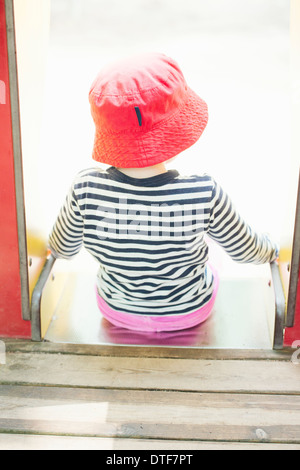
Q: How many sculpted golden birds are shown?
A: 0